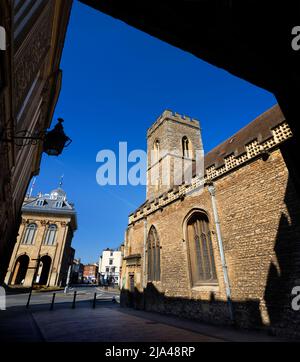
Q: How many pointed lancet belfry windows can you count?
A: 2